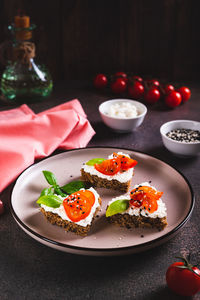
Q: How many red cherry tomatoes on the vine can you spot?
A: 10